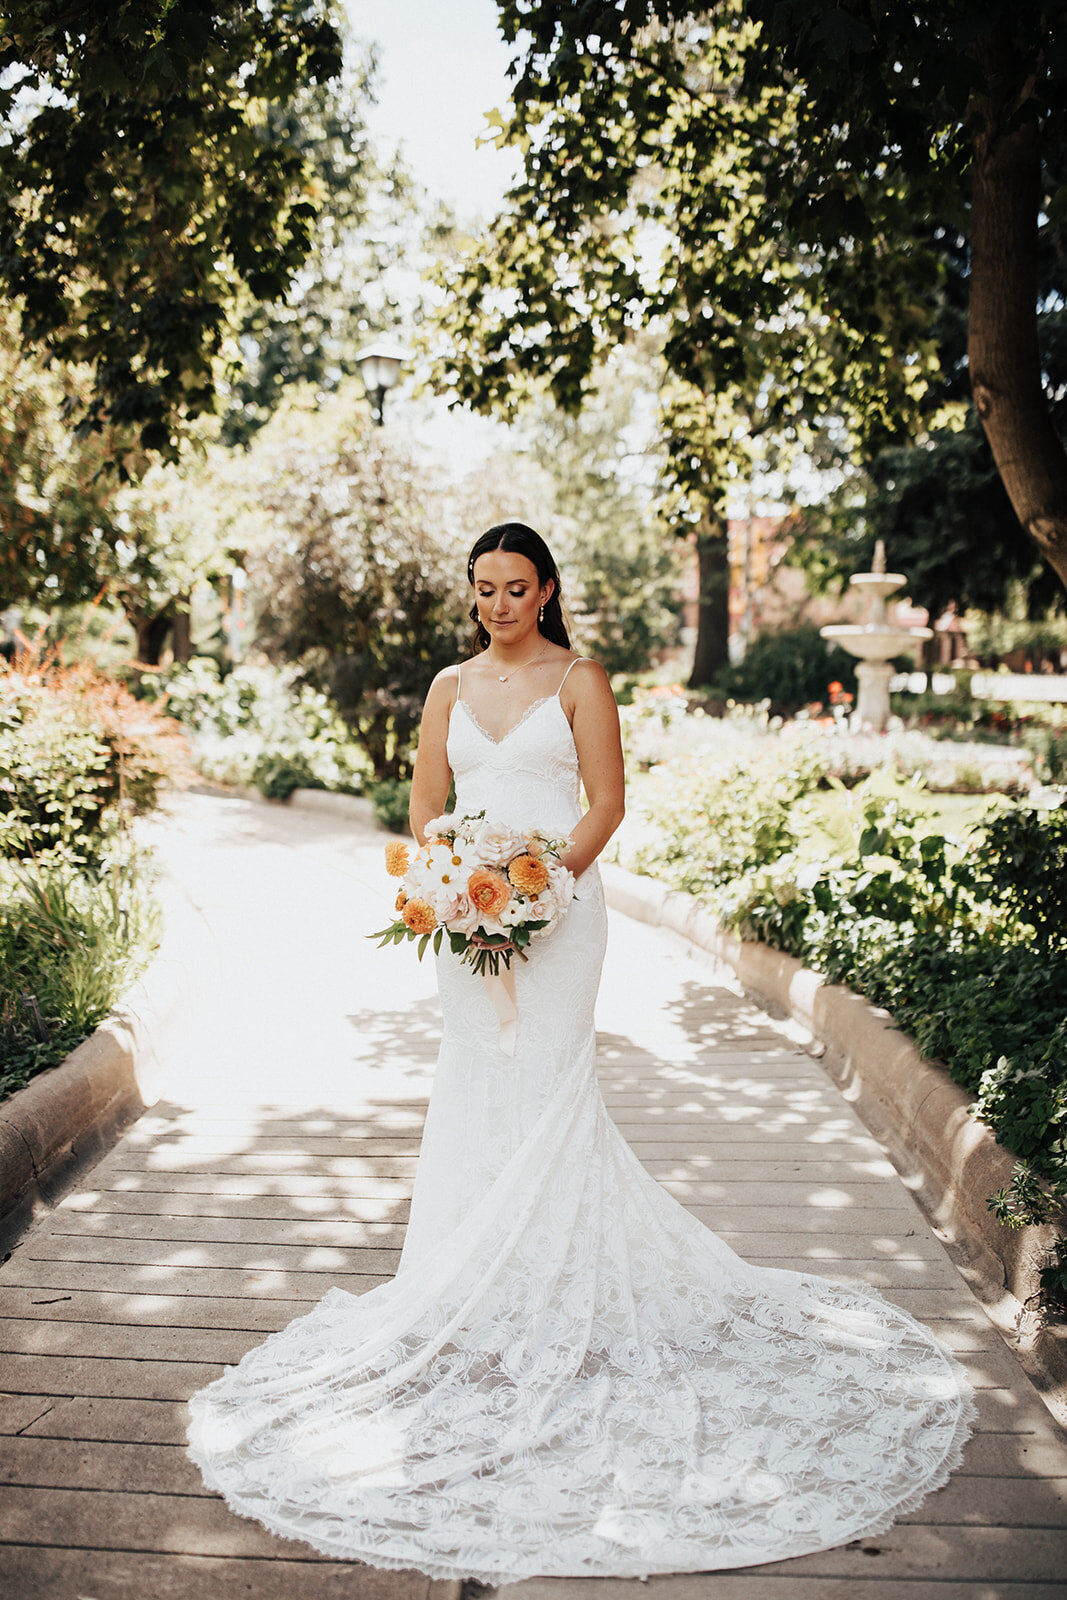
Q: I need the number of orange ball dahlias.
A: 3